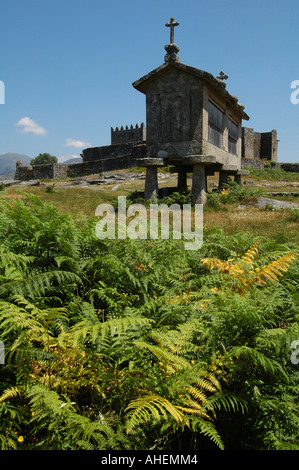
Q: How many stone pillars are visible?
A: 5